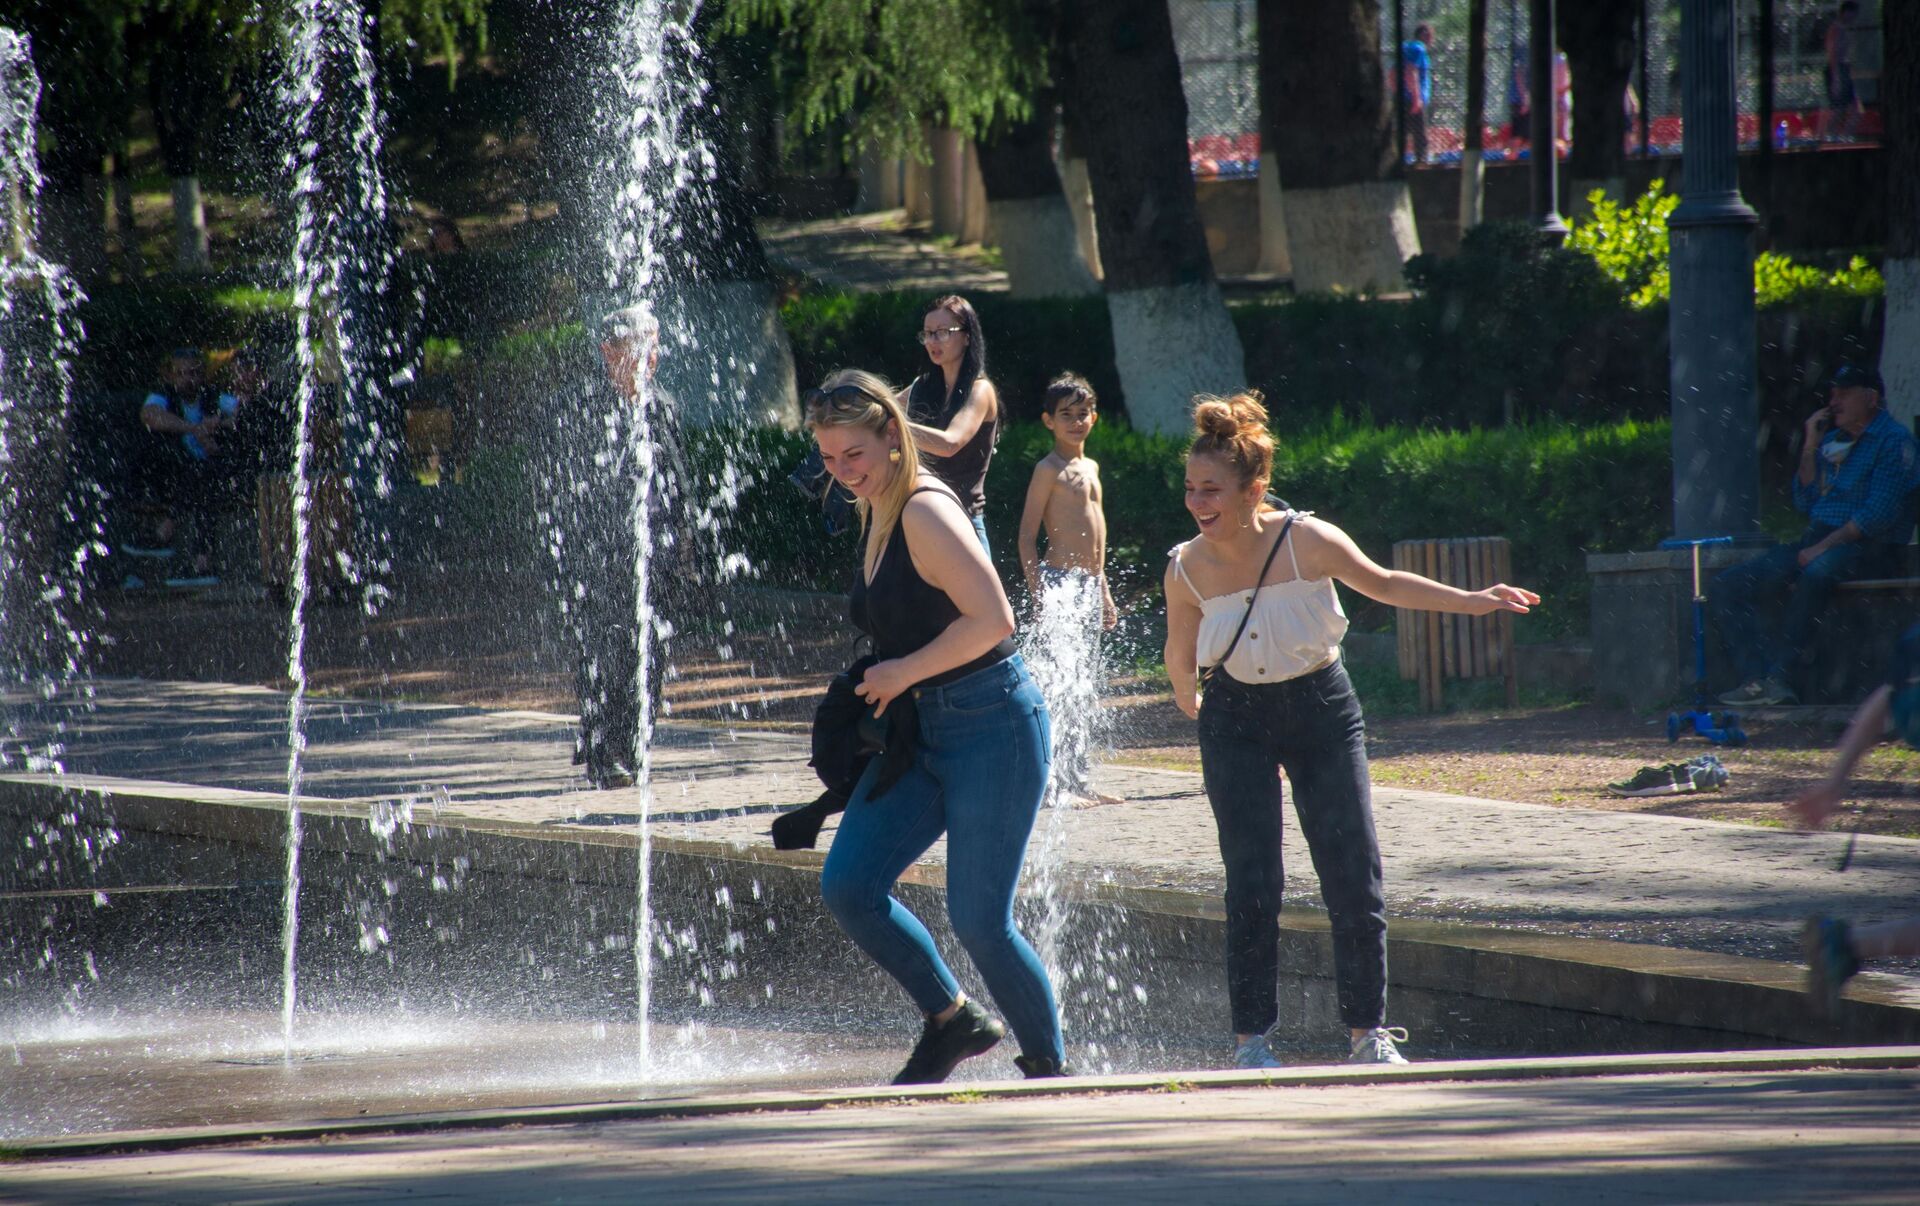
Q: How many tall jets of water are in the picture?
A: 3